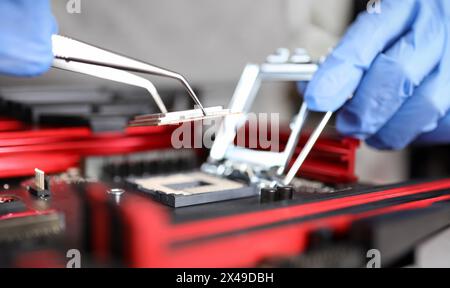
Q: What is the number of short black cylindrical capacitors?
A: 2